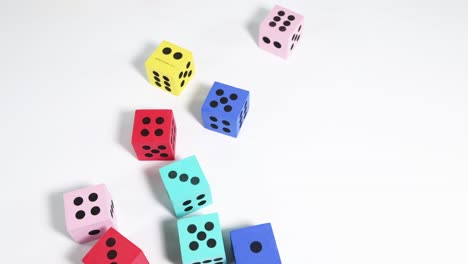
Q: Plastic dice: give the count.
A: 9